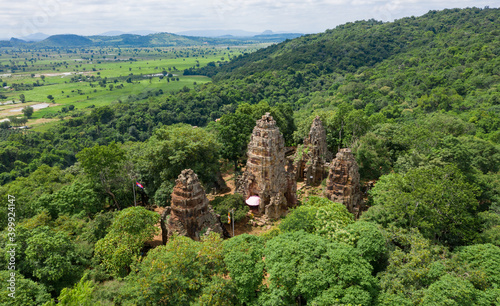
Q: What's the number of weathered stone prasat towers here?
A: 4